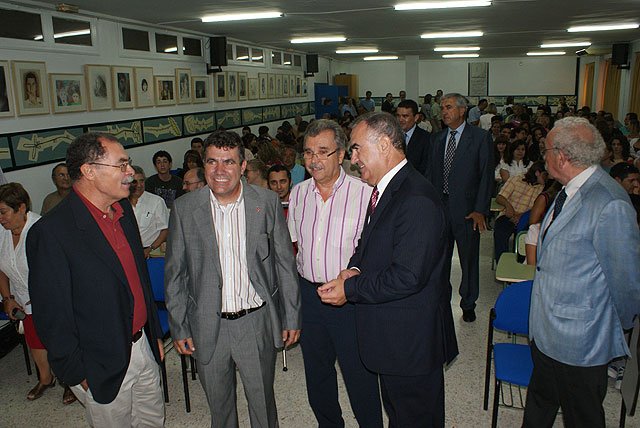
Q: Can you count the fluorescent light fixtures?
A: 11